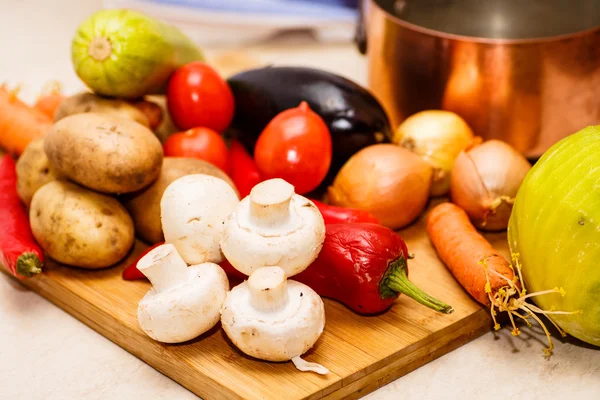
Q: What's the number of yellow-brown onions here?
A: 3